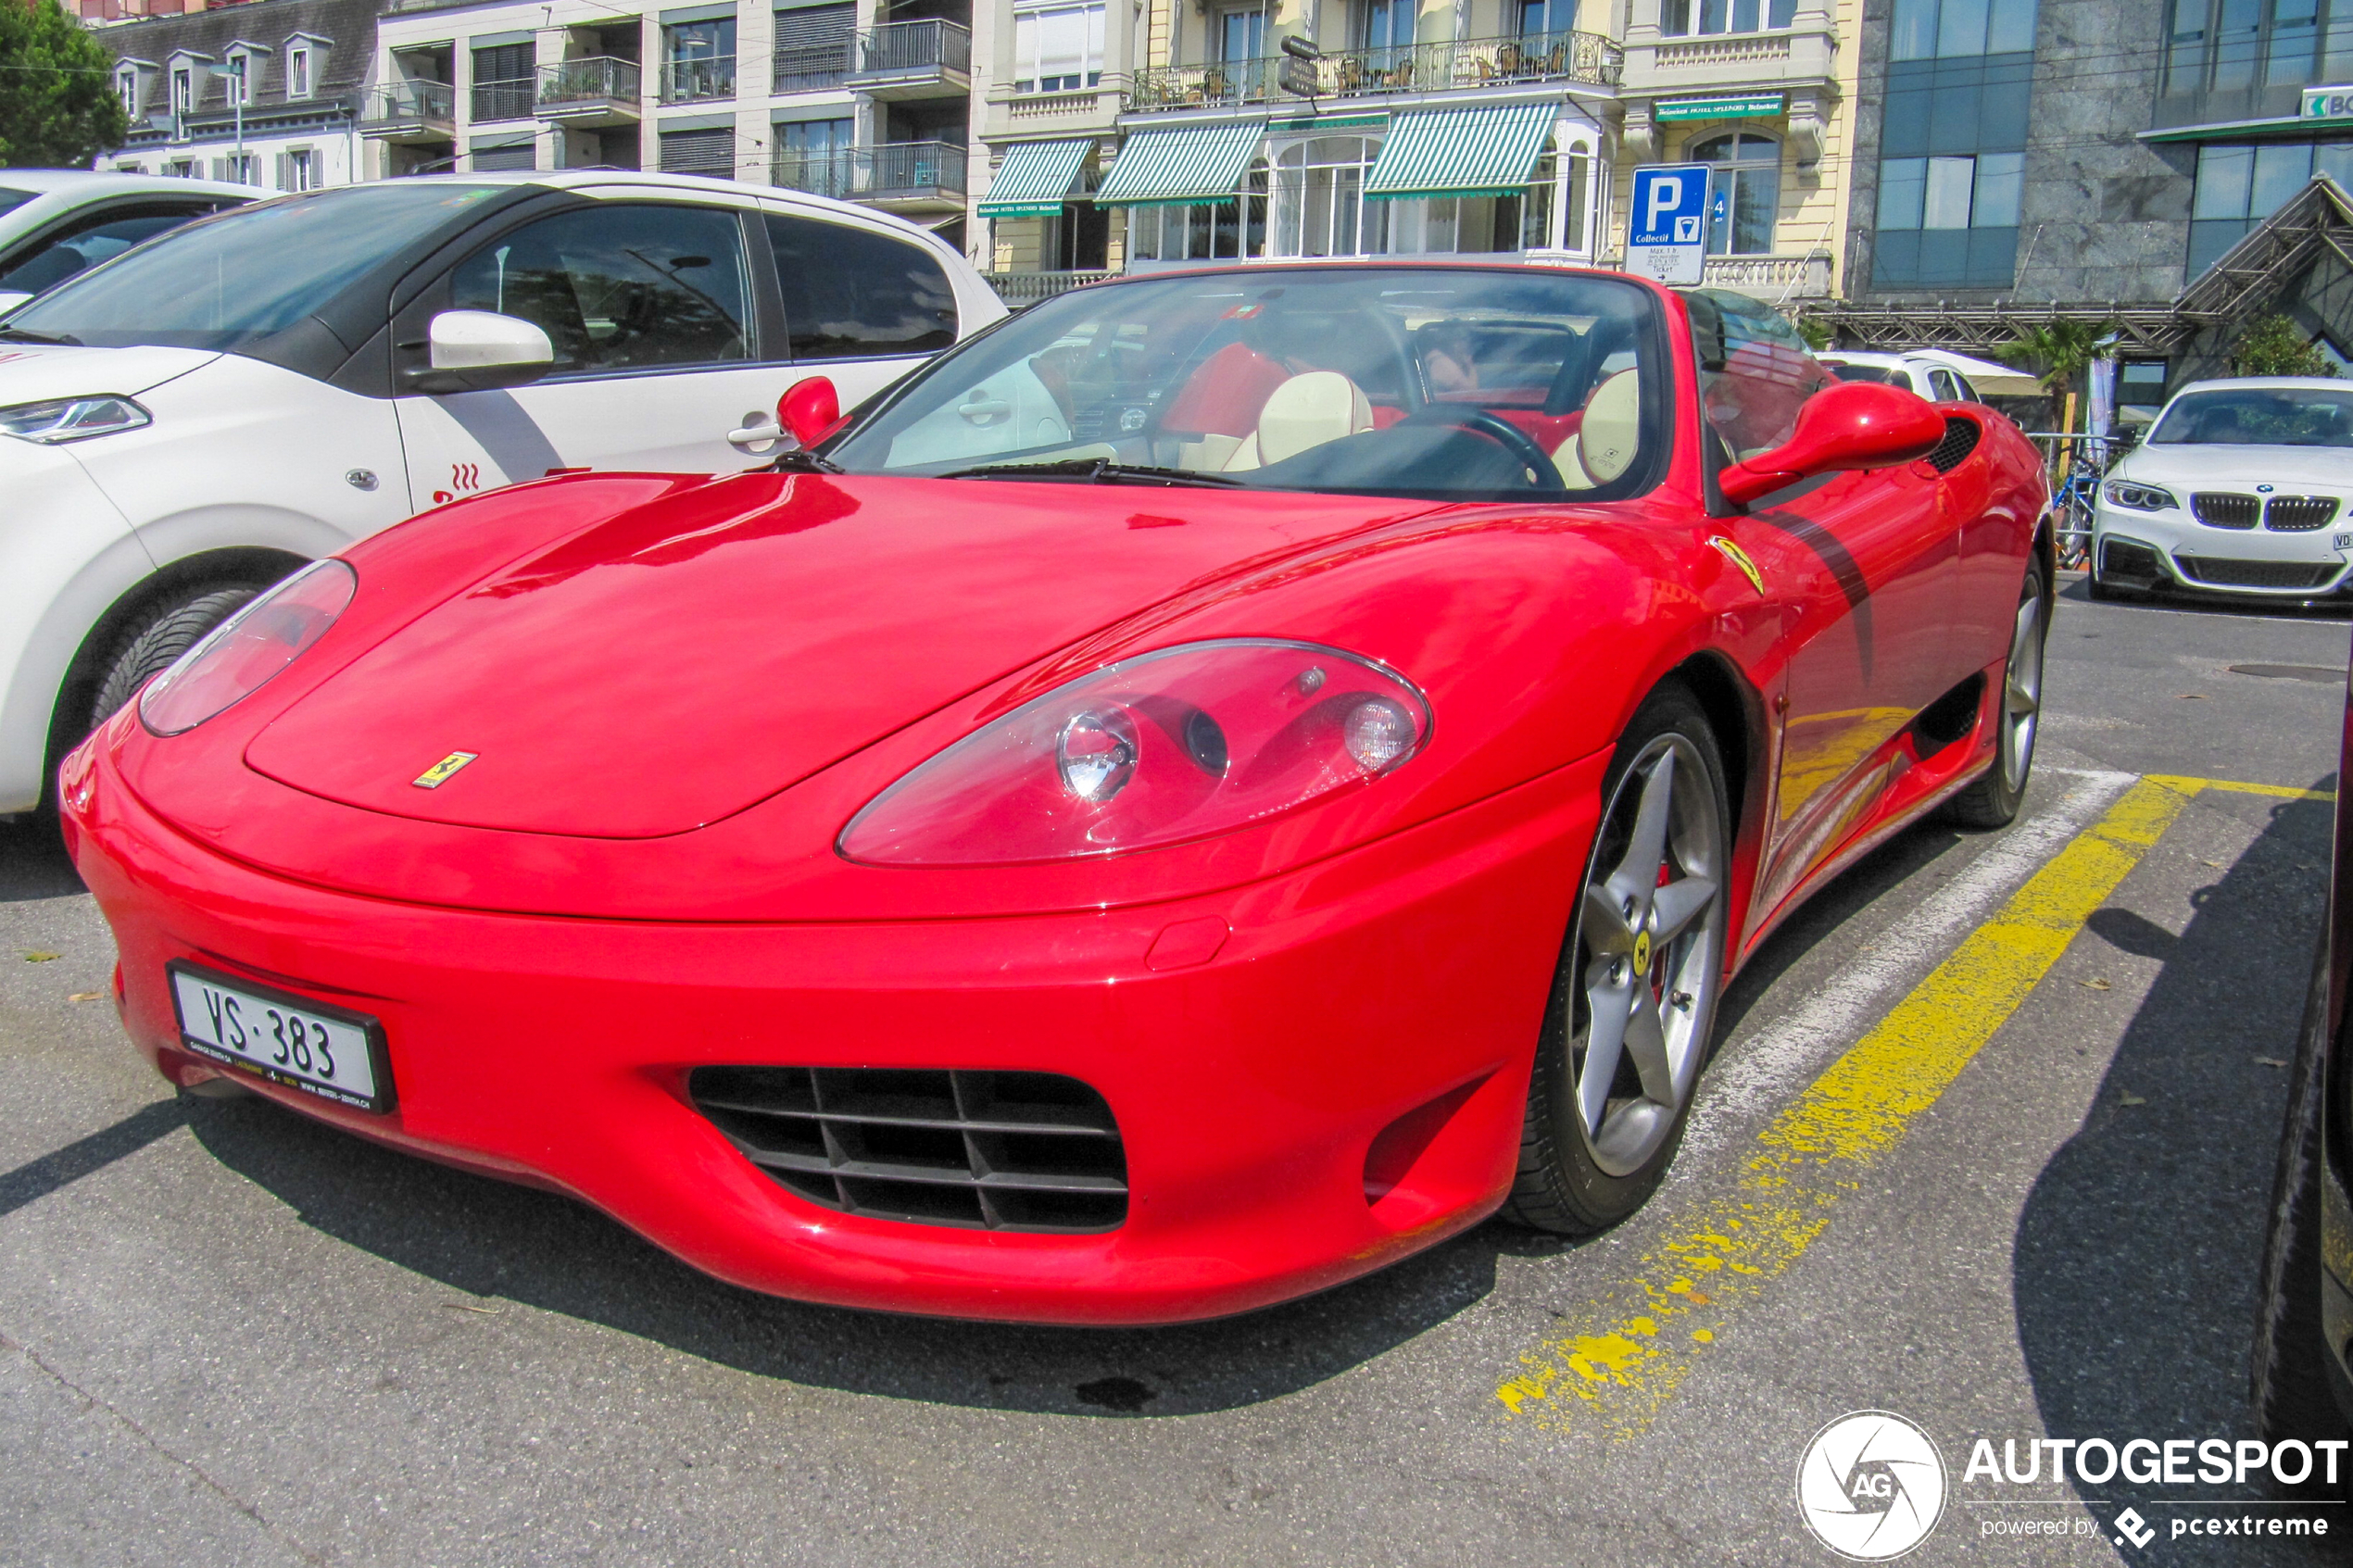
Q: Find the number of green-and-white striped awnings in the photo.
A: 3